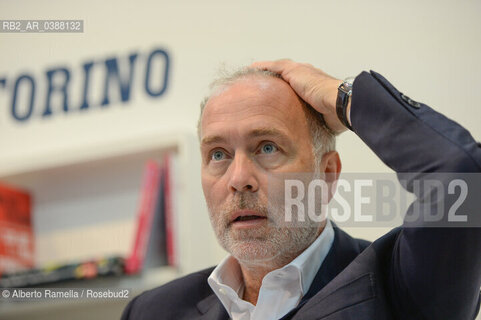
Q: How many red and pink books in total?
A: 3